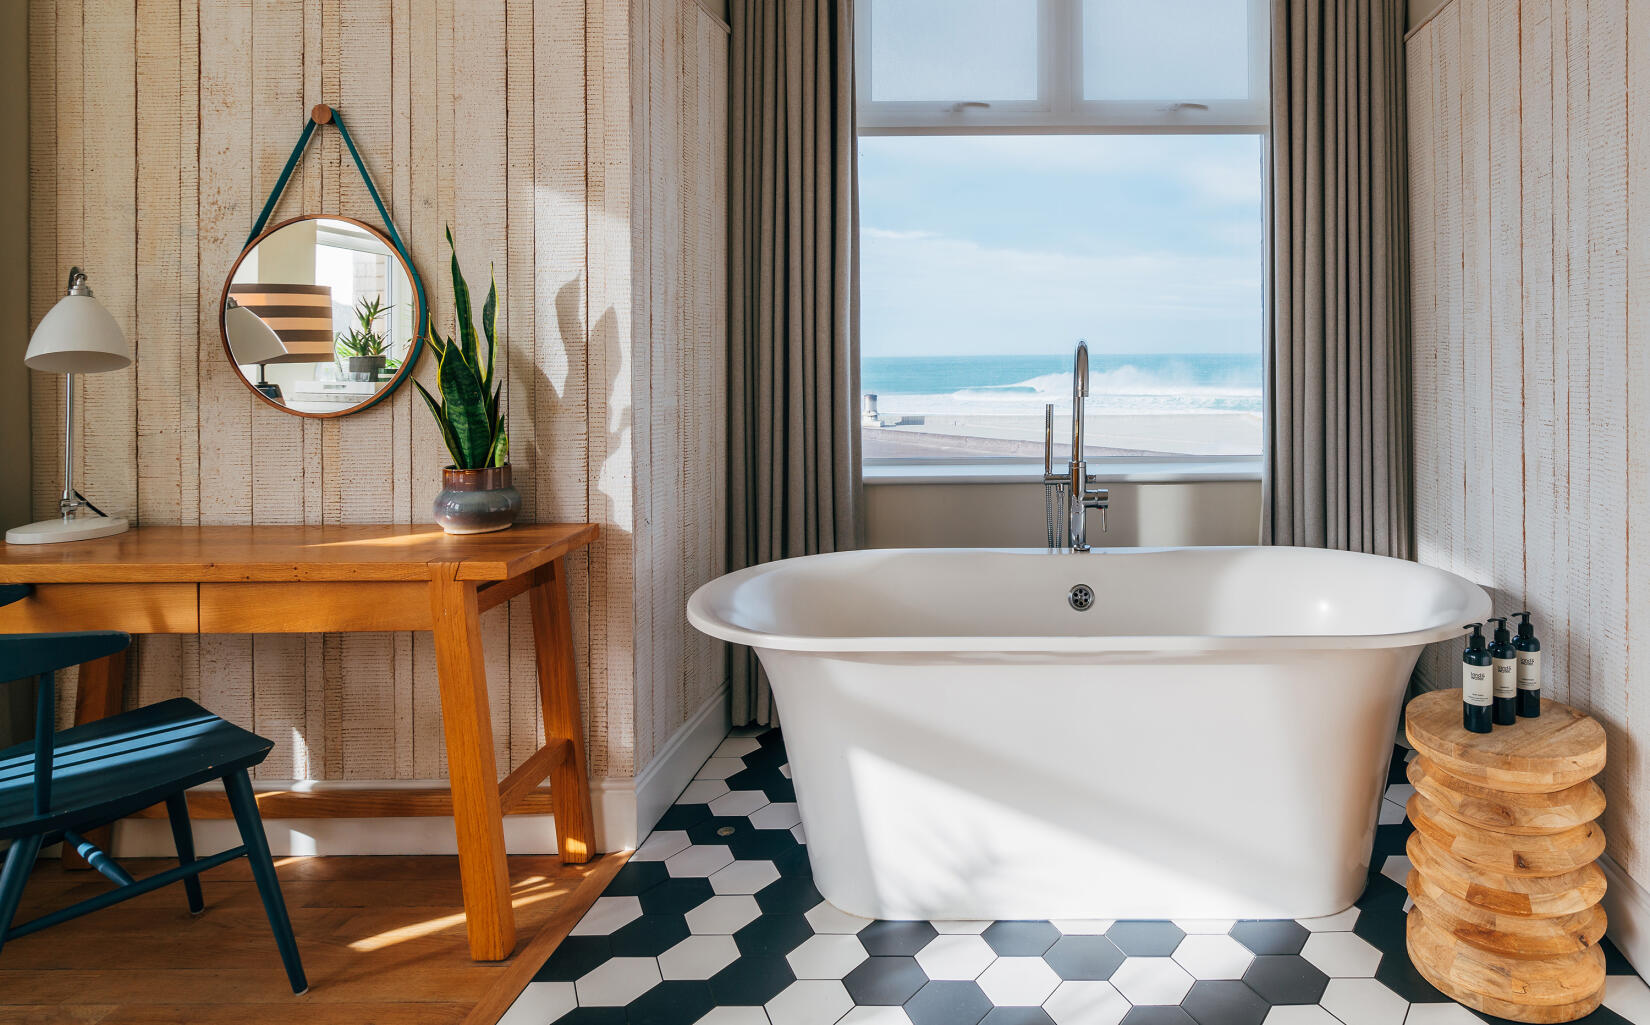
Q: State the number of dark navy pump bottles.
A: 3